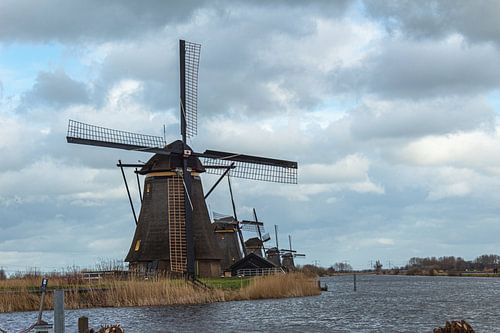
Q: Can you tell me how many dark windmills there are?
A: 5